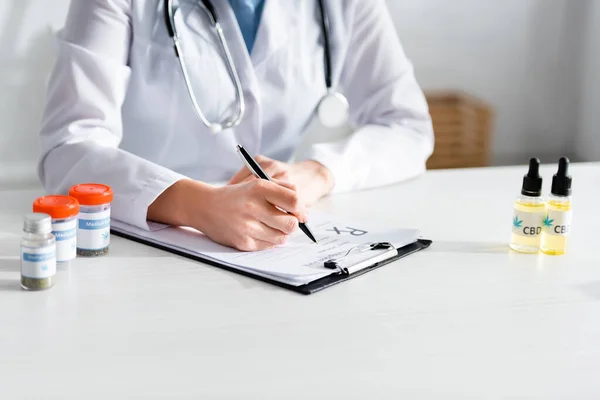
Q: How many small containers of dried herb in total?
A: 3